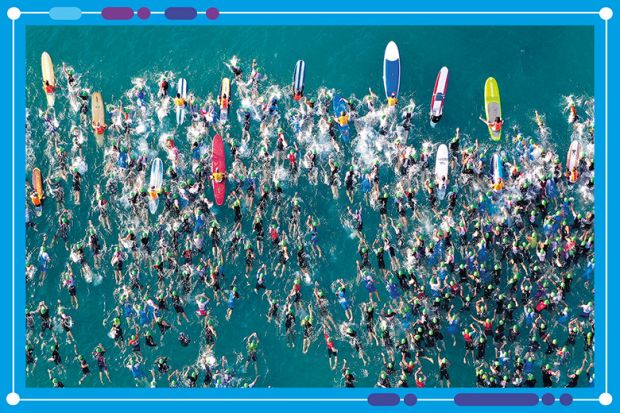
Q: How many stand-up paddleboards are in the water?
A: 15